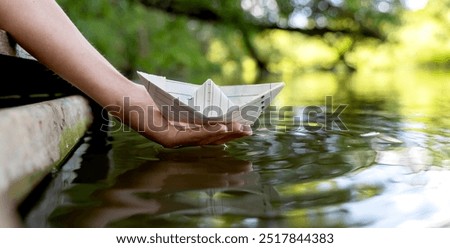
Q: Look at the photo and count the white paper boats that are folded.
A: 1